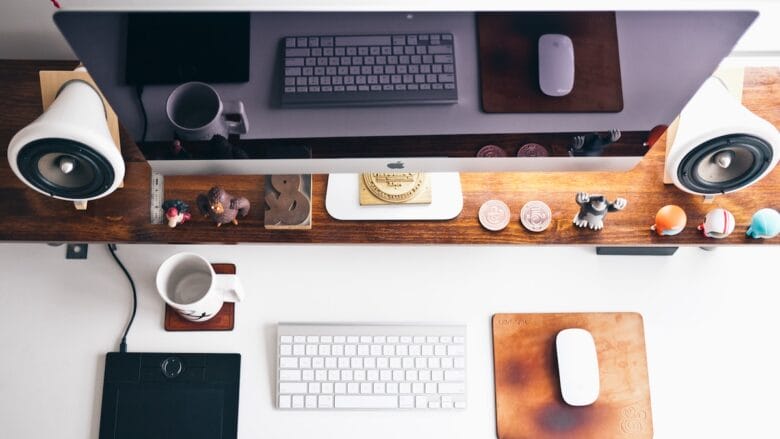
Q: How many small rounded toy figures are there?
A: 3